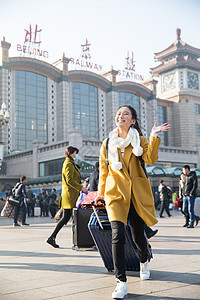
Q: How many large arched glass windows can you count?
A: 3